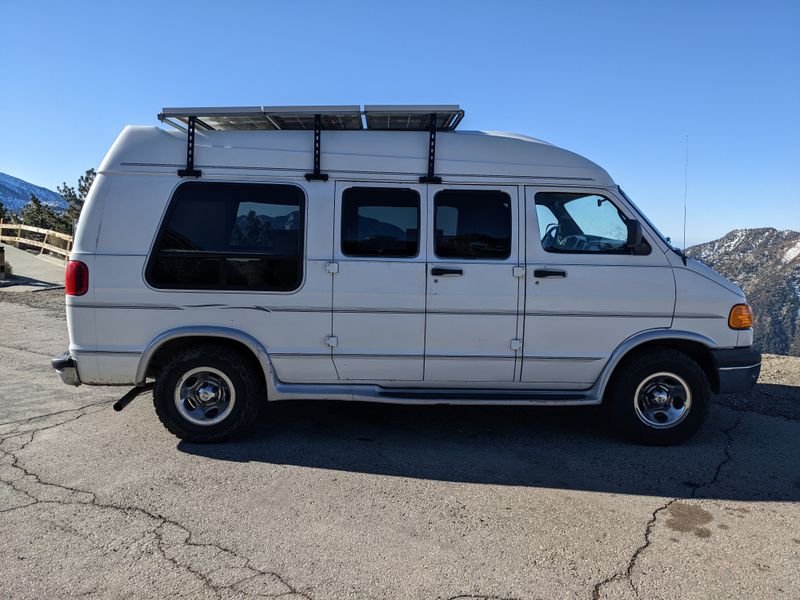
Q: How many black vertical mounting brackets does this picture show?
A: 3